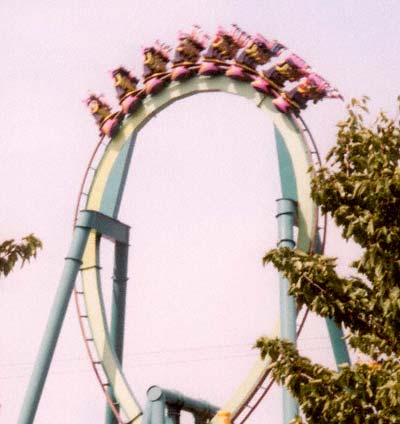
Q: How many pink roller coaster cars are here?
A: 8